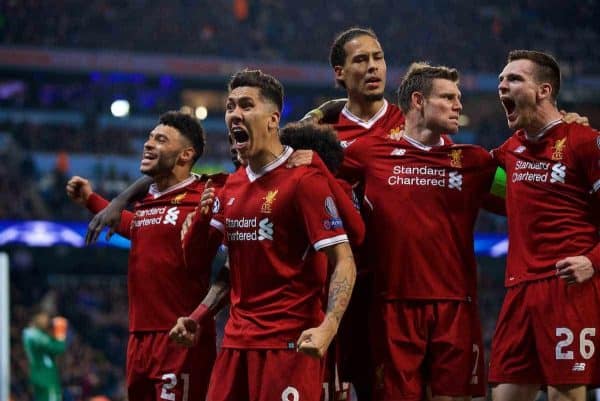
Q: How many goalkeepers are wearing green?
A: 1